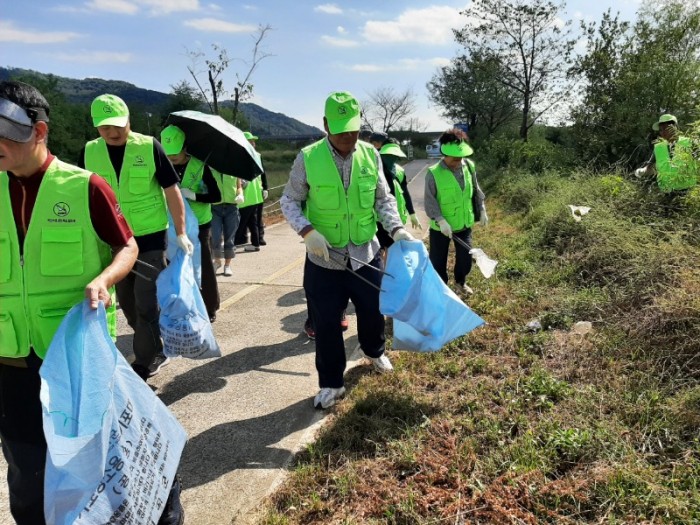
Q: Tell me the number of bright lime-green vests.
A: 9